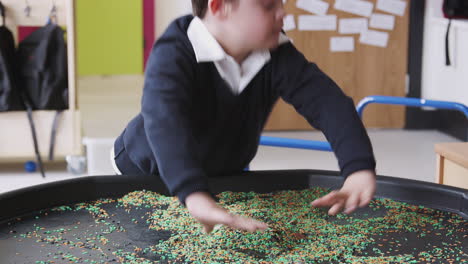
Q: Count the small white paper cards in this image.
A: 9